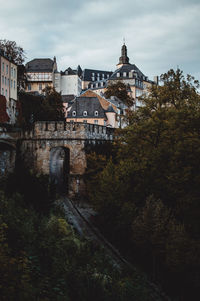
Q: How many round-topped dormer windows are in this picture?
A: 3